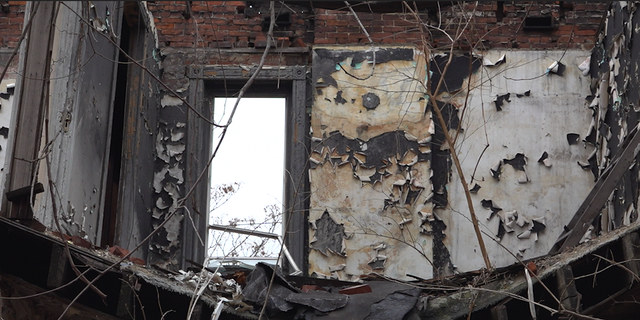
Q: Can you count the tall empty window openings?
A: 1